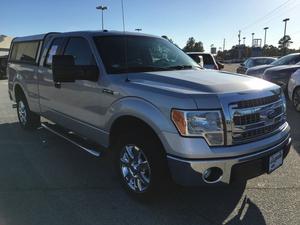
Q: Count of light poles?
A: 6